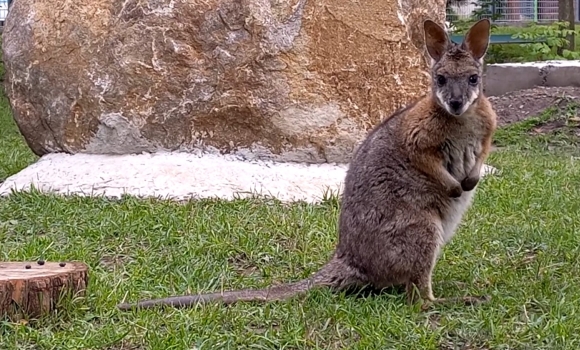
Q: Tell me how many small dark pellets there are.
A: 3